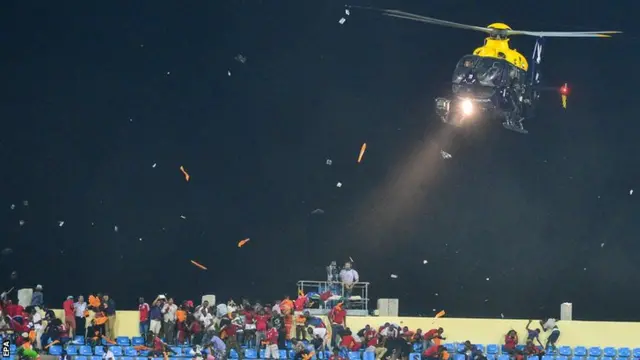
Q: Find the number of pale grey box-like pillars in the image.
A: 4